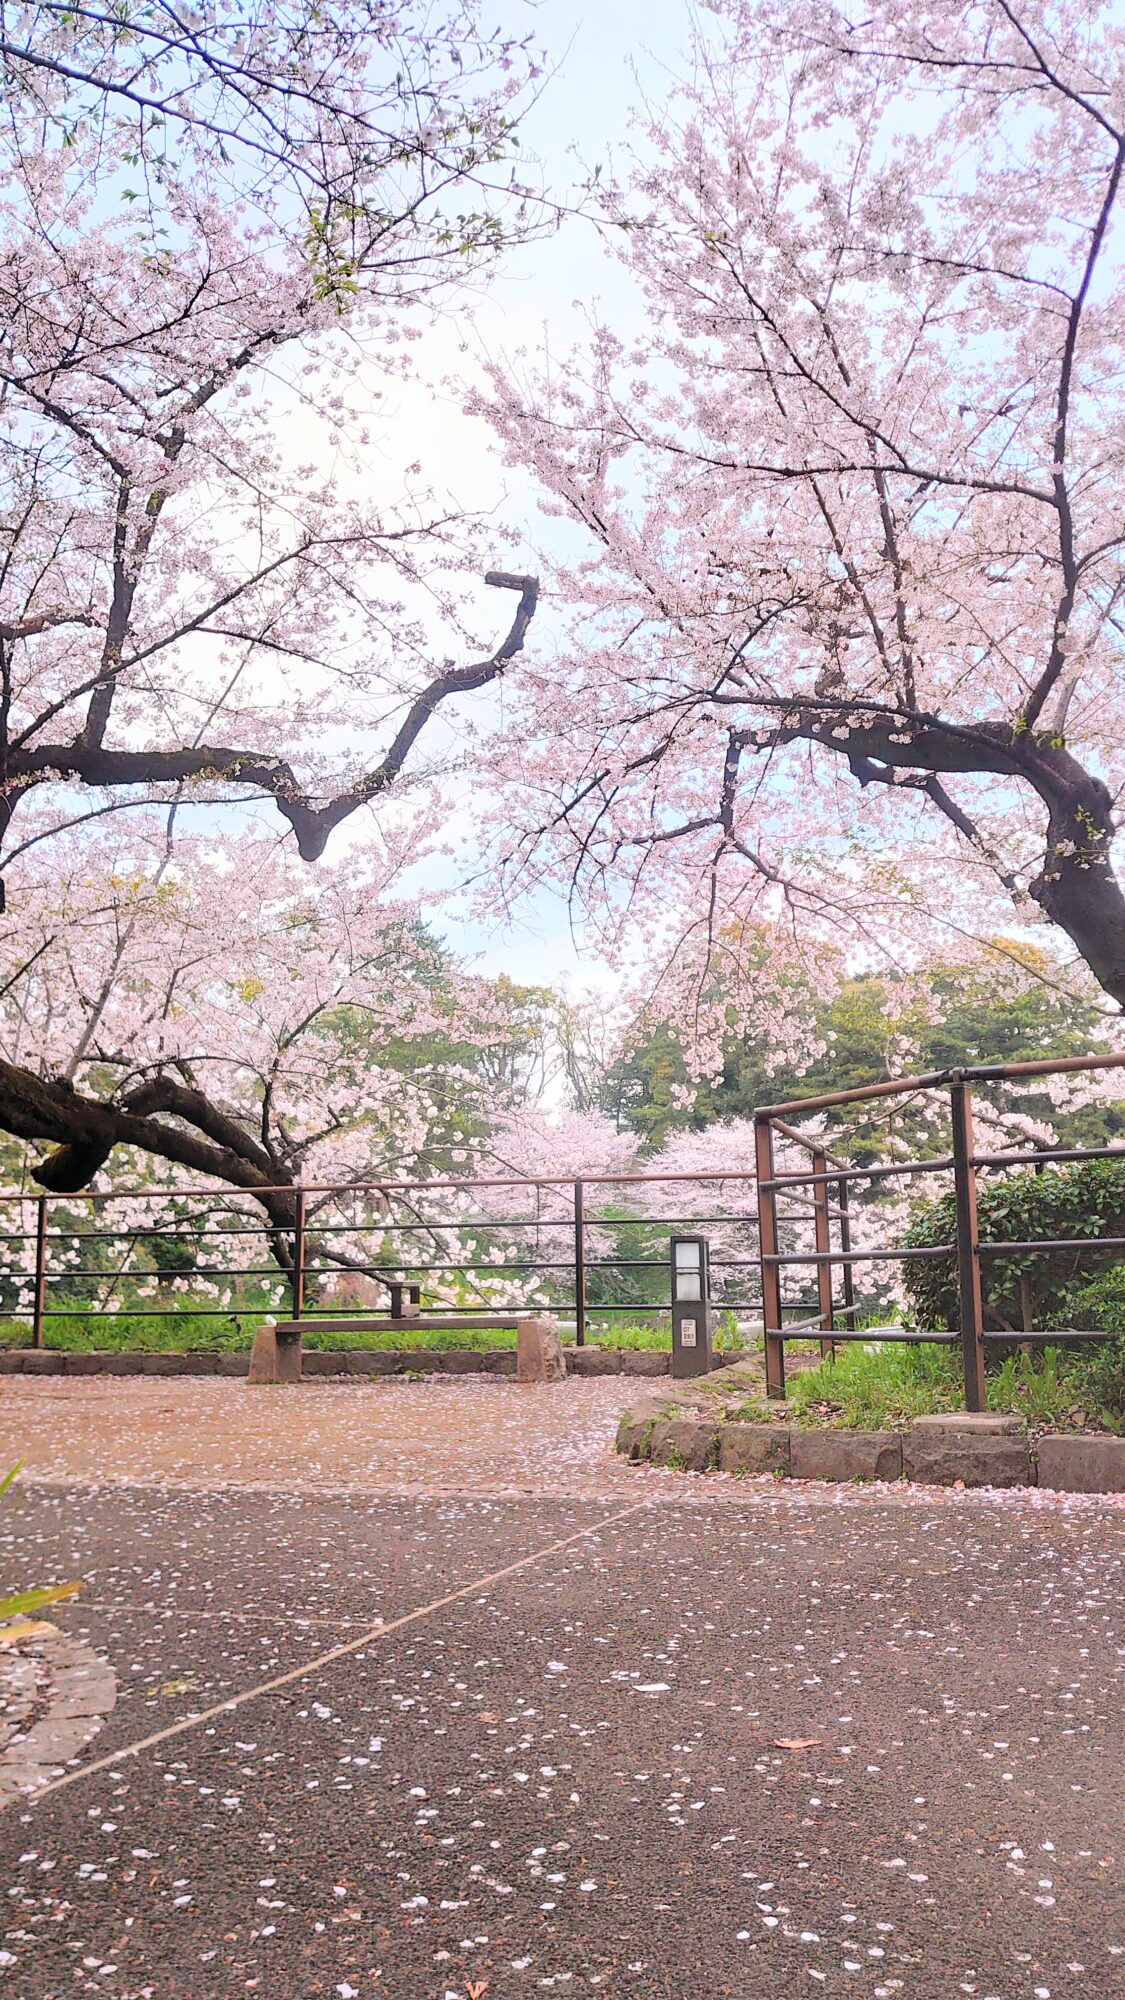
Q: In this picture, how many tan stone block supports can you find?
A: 2